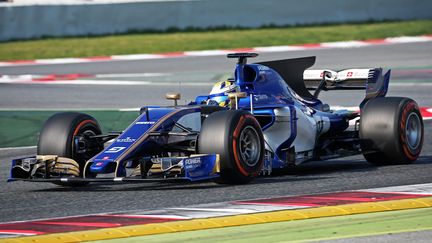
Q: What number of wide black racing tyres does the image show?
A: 3